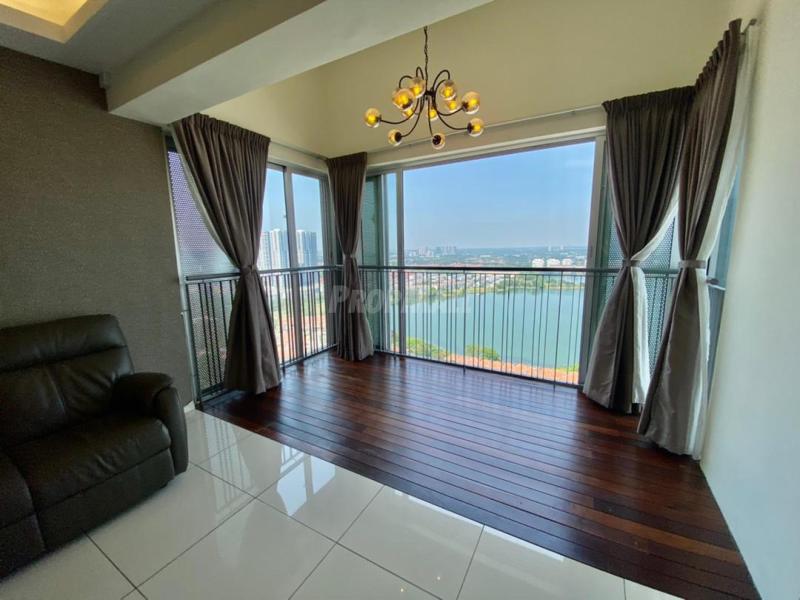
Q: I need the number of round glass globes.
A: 11